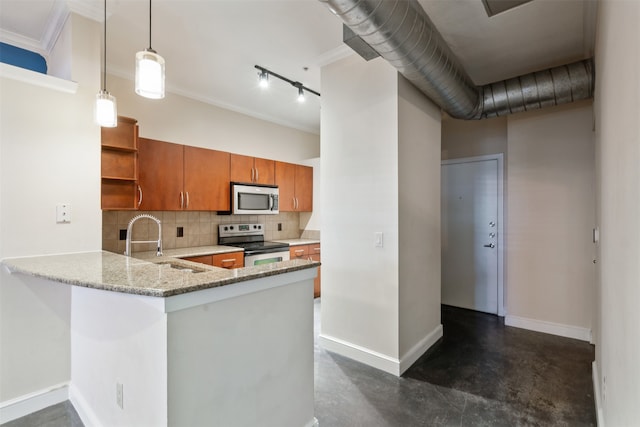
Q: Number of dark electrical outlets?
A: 3